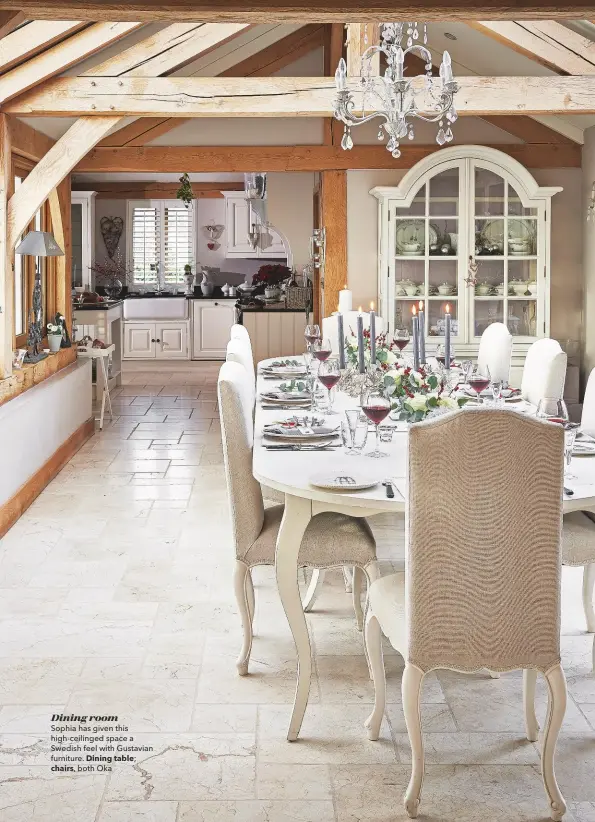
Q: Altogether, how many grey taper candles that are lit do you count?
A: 6